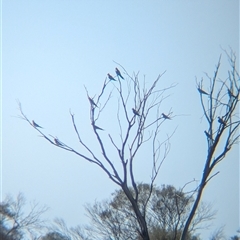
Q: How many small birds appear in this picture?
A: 12